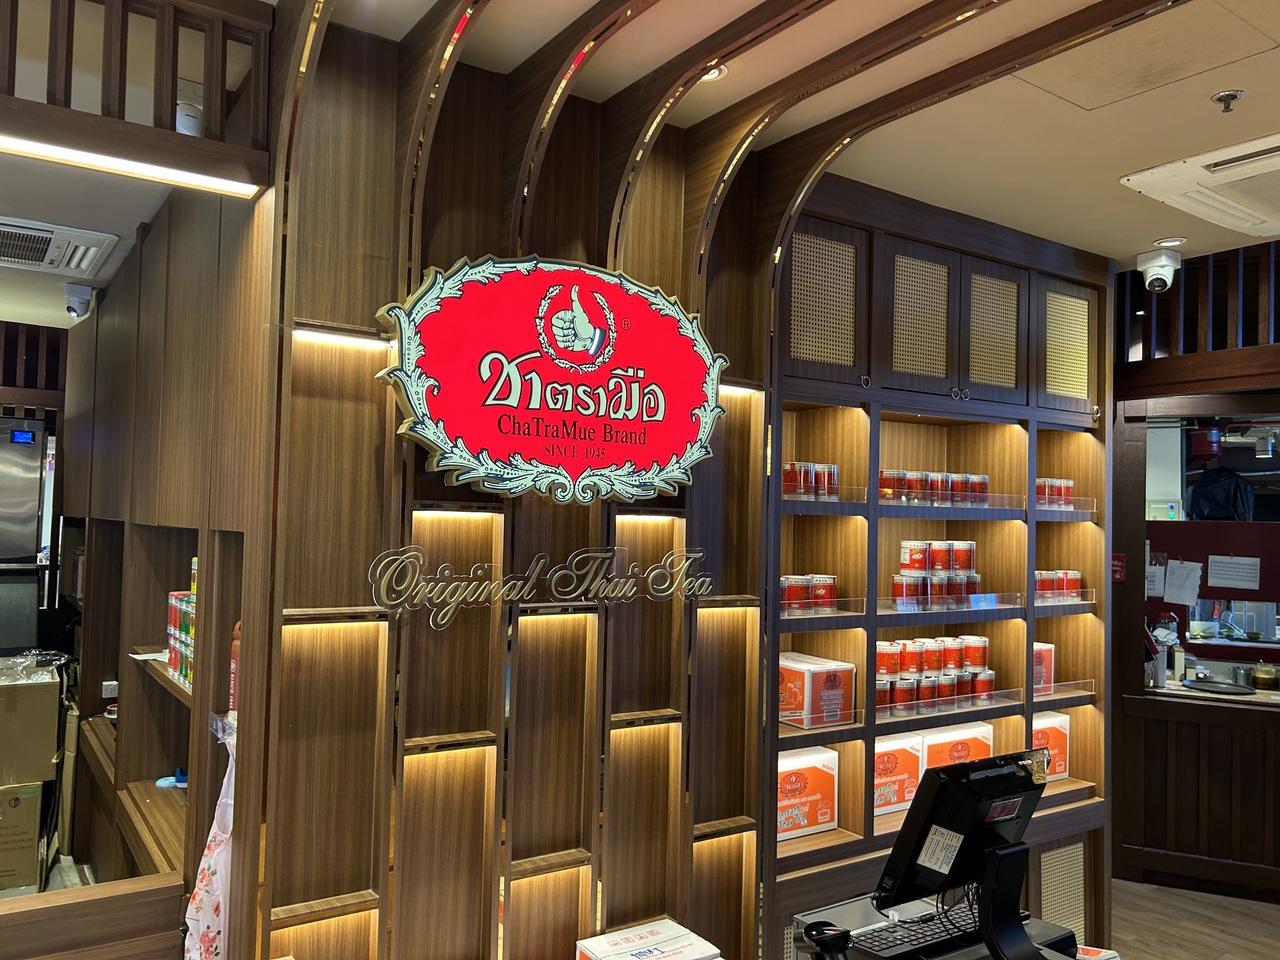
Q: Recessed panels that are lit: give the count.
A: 12